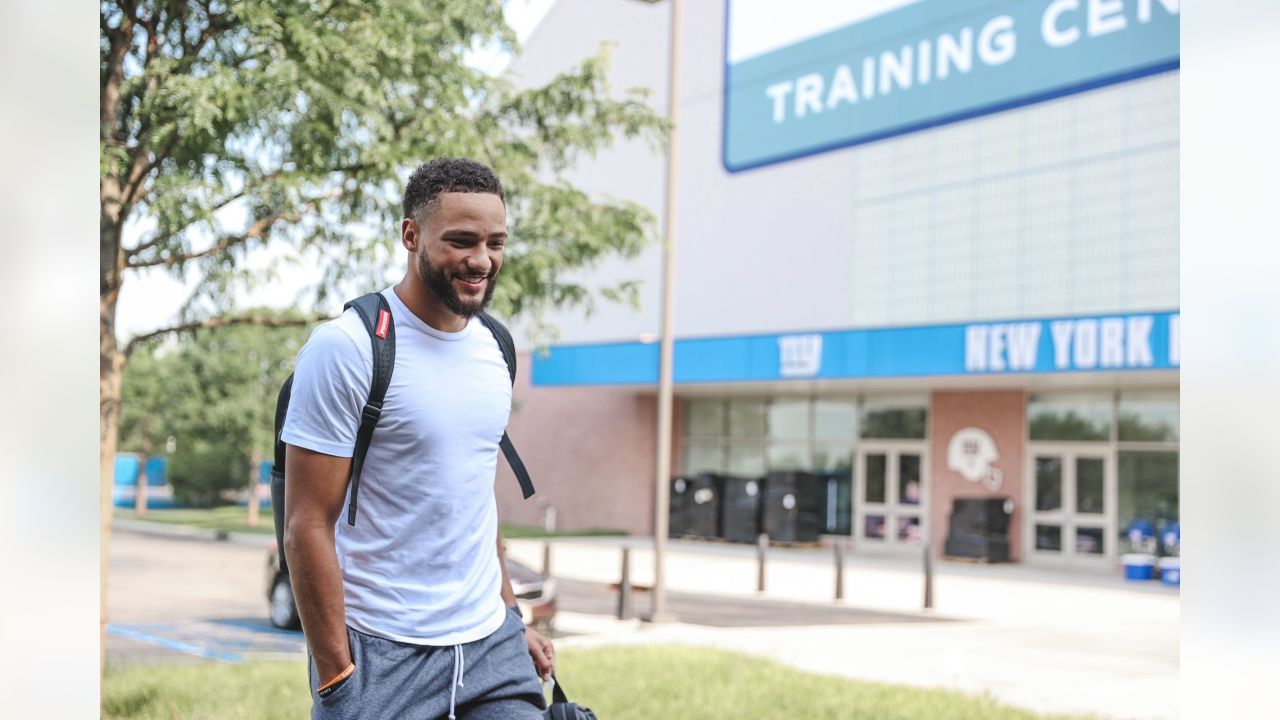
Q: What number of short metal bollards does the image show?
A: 5